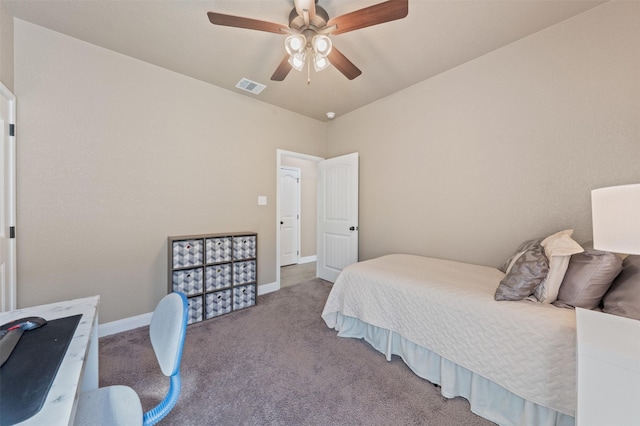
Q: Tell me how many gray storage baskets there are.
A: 9